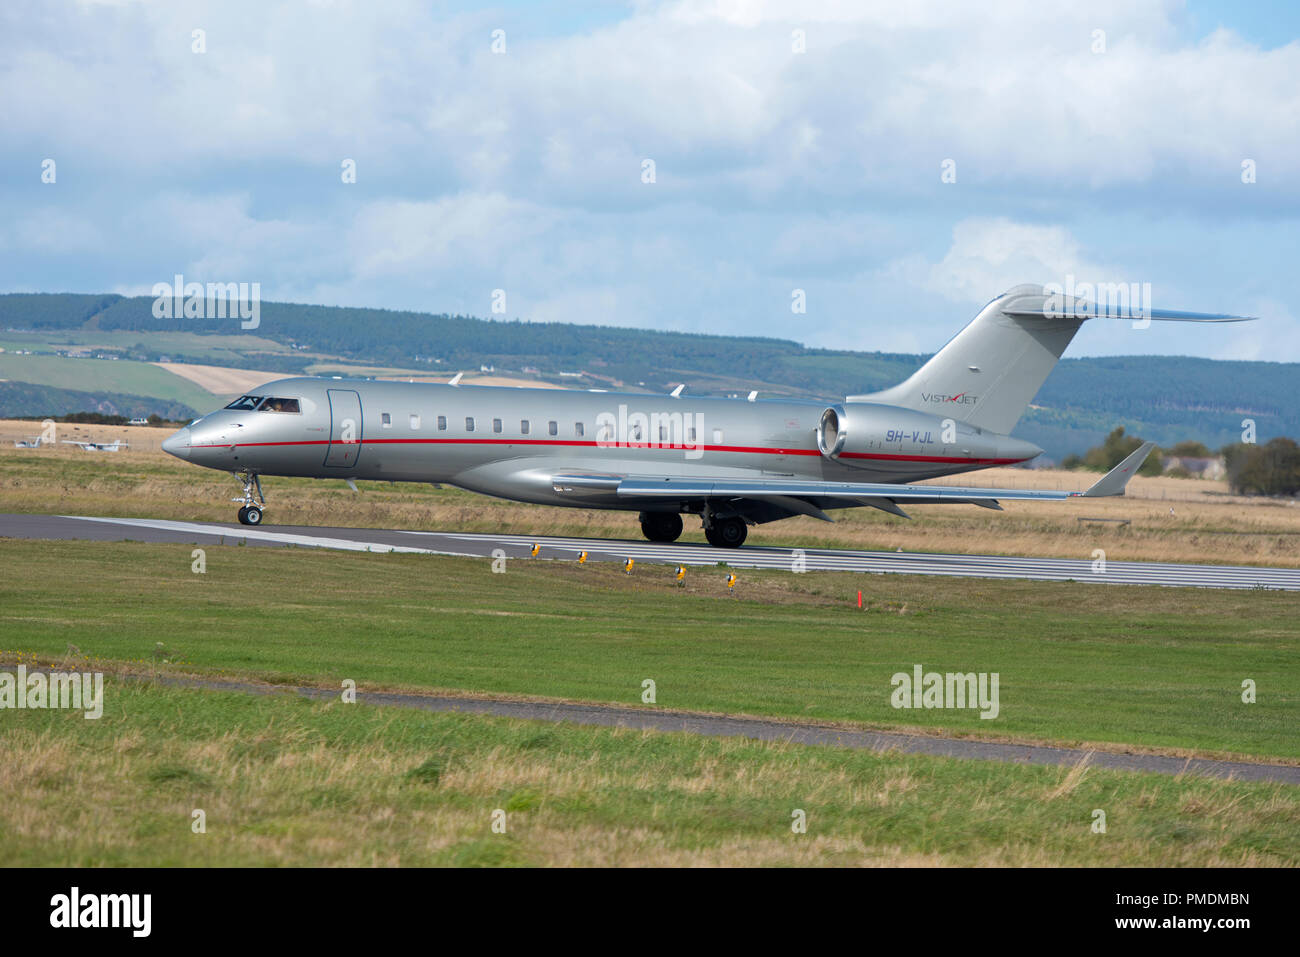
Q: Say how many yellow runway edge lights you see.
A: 5